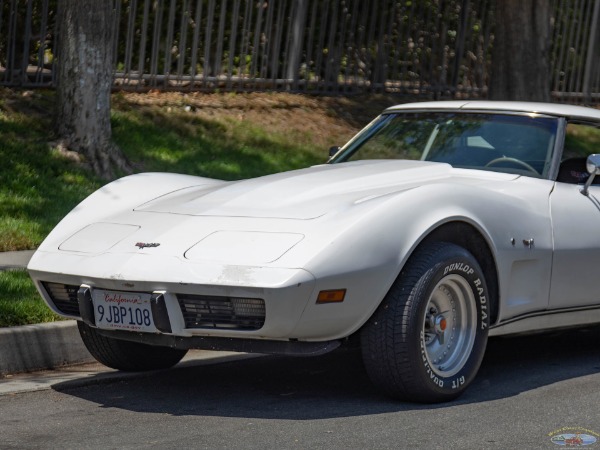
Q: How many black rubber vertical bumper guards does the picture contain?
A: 2